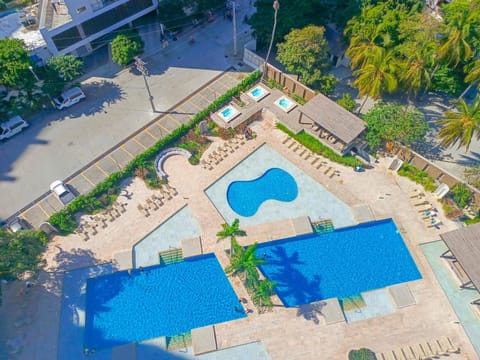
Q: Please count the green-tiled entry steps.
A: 4